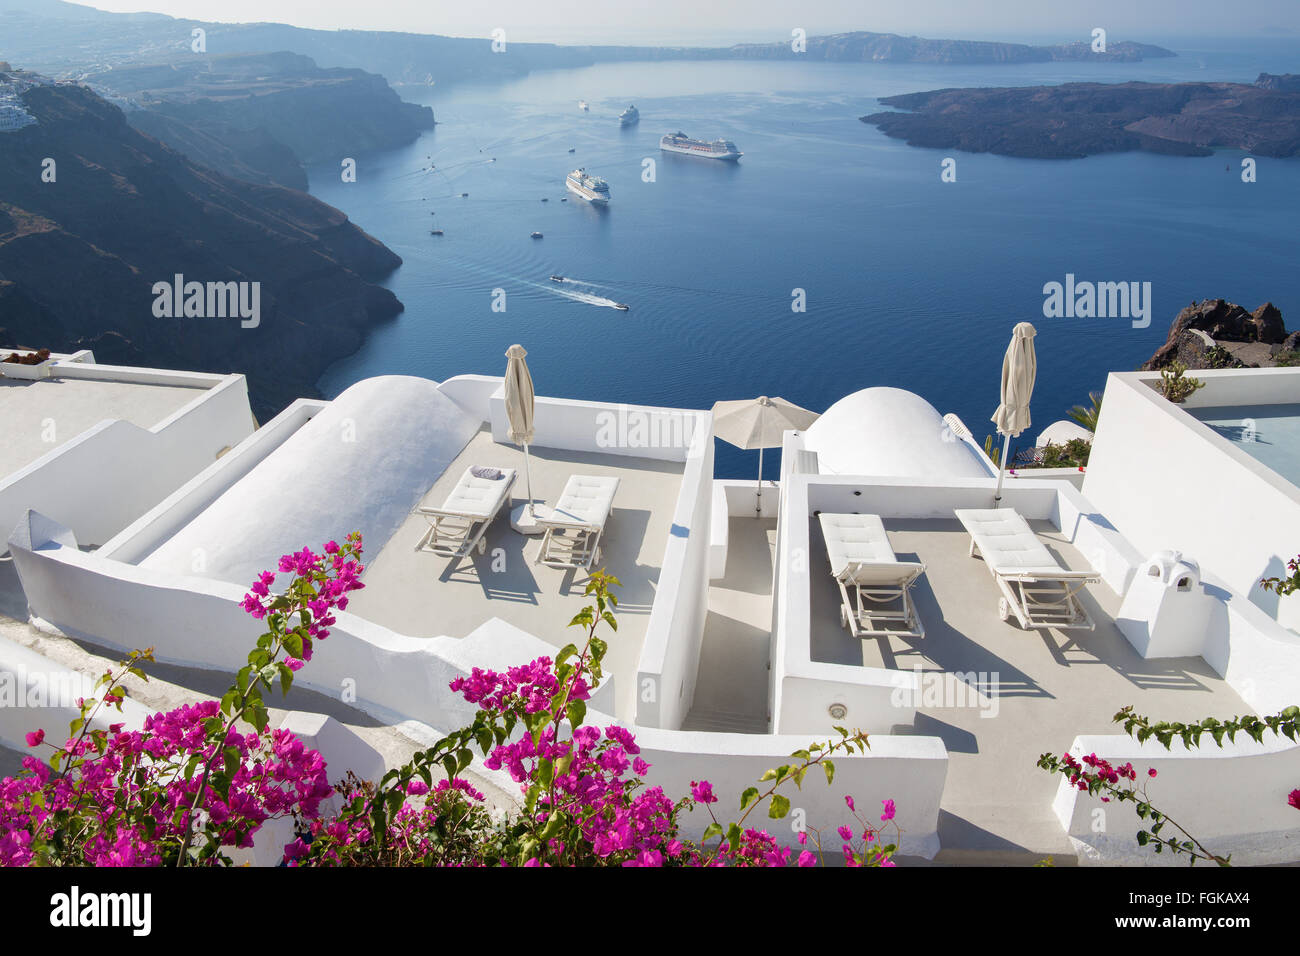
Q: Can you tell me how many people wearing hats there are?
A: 0